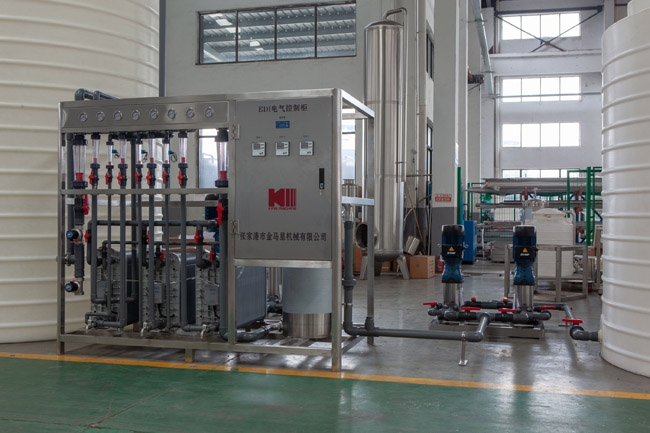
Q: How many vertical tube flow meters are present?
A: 9